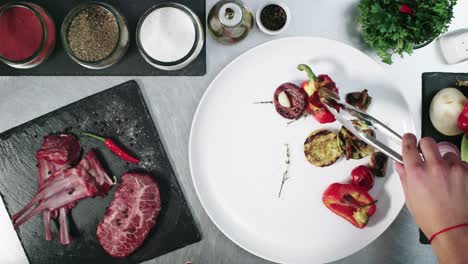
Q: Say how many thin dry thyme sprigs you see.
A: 3